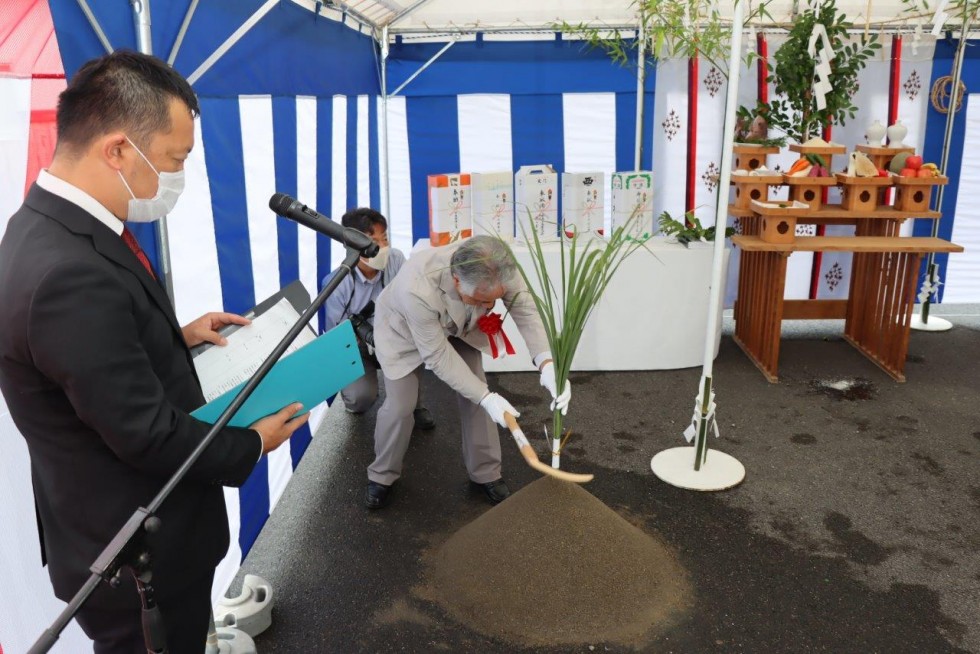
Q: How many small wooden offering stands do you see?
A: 8